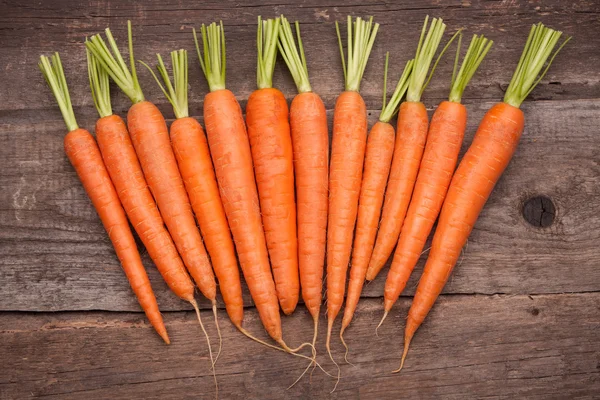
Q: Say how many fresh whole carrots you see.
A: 12